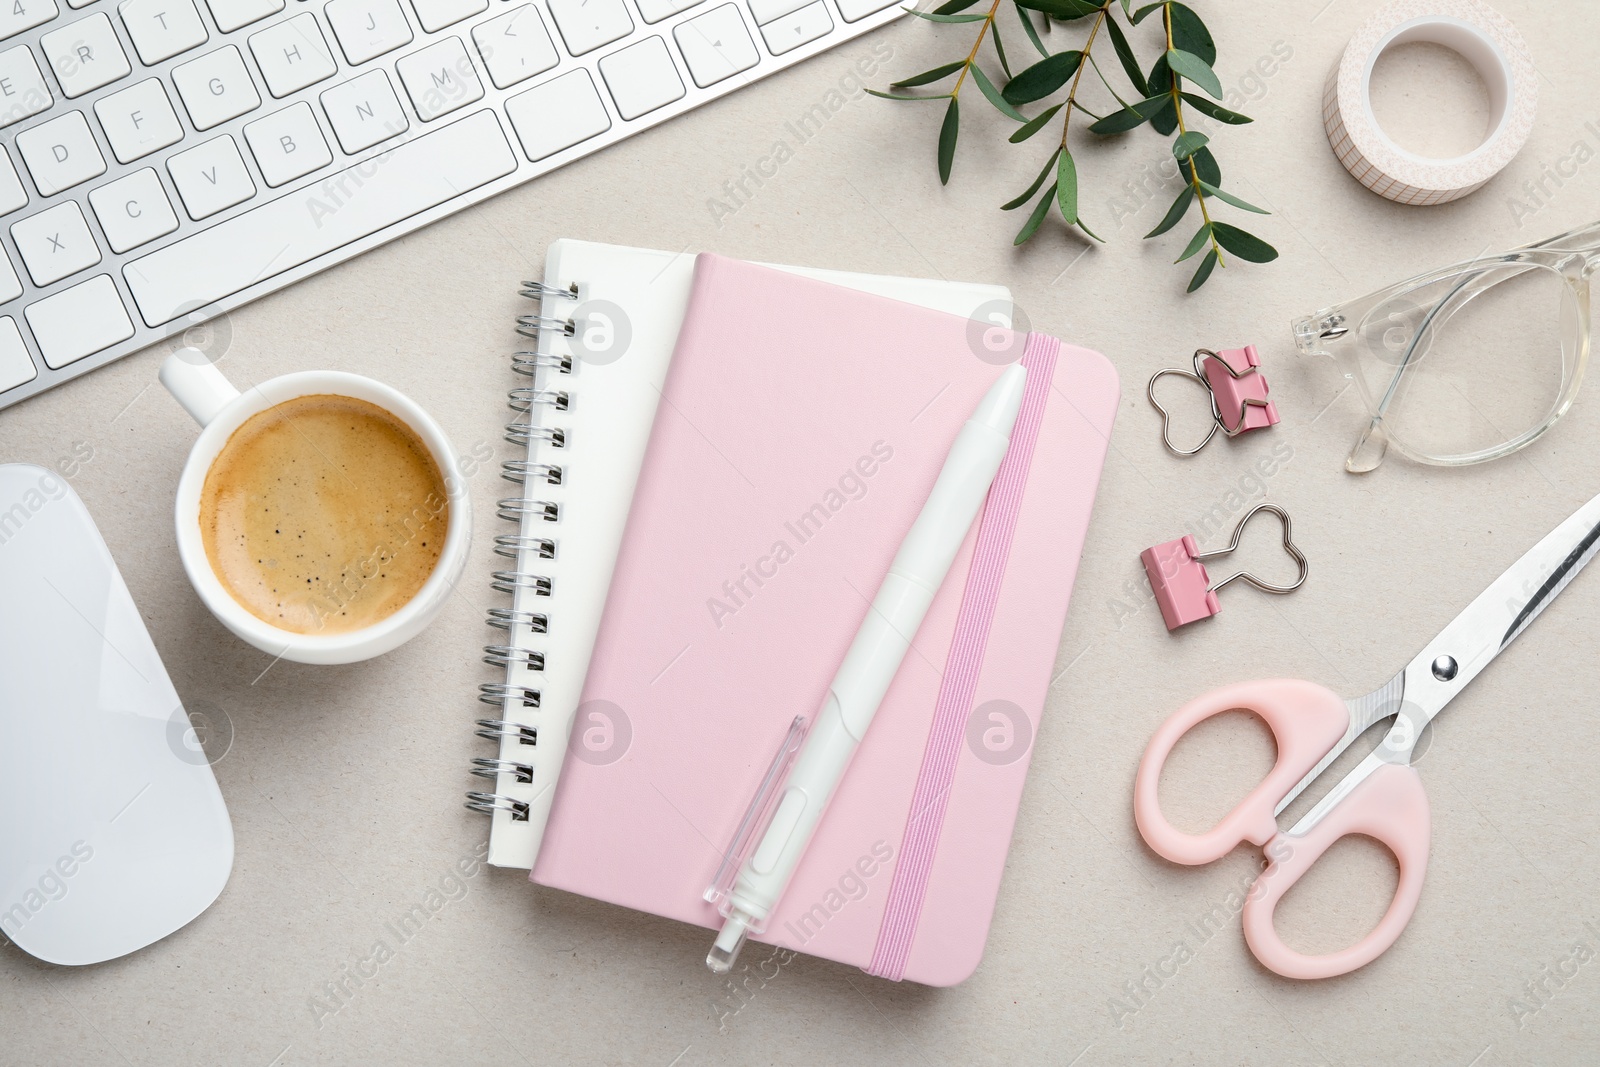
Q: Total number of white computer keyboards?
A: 1